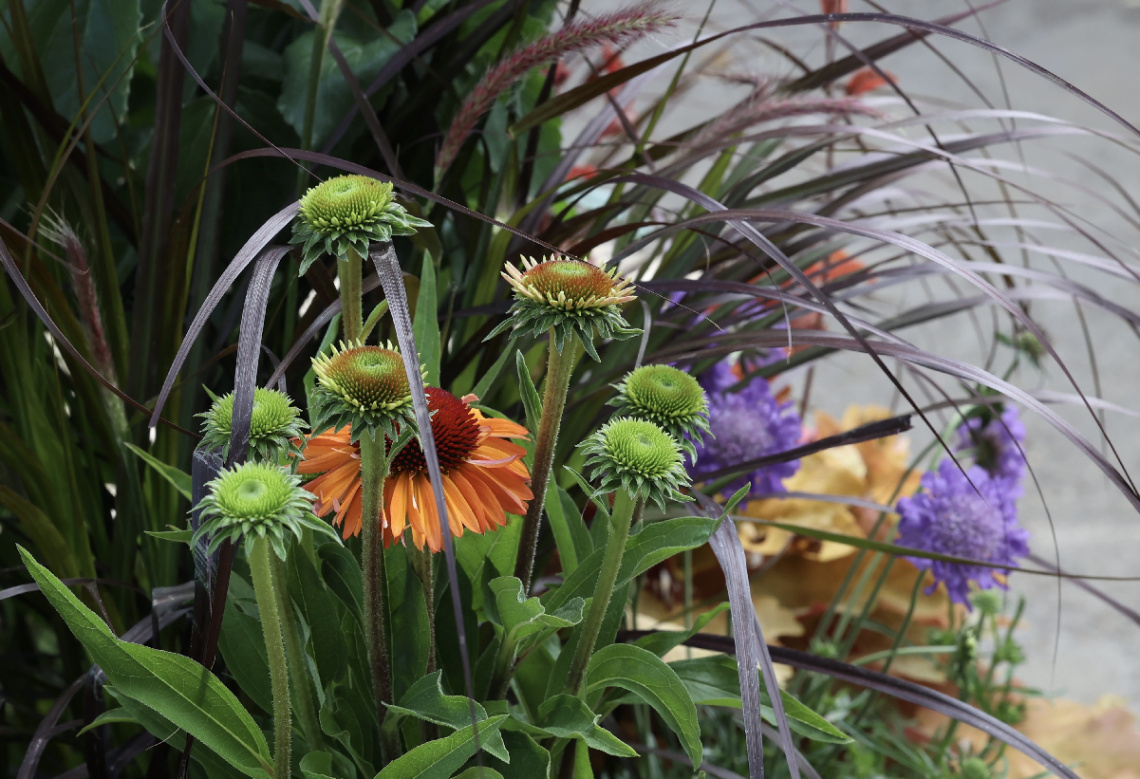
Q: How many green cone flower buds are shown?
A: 7